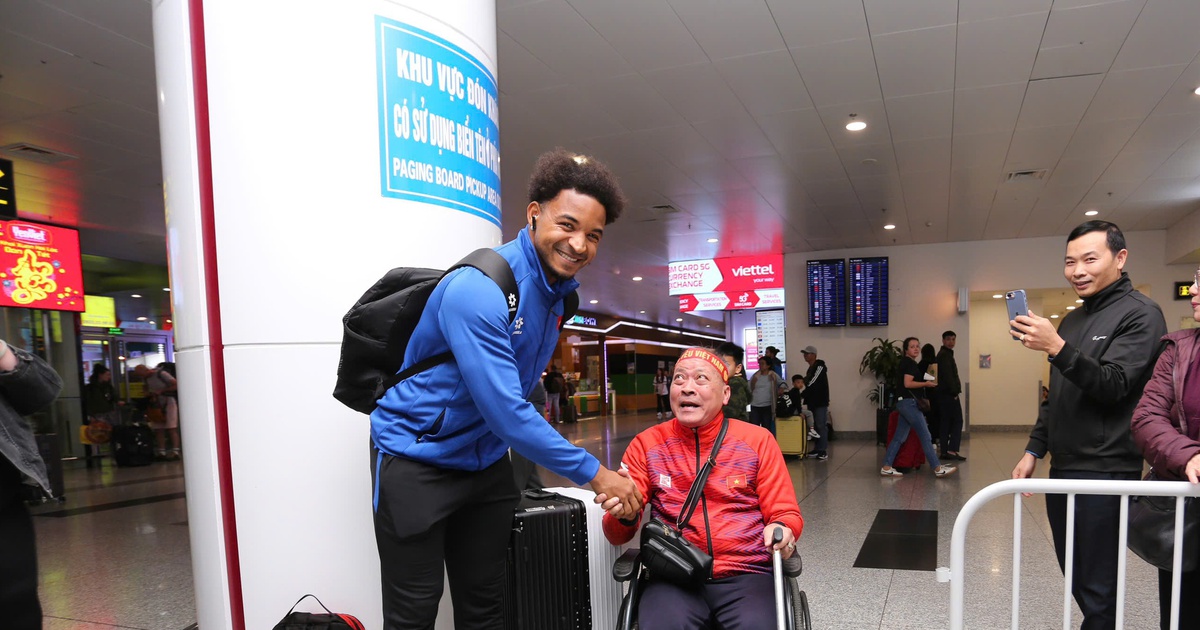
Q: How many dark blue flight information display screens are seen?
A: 2